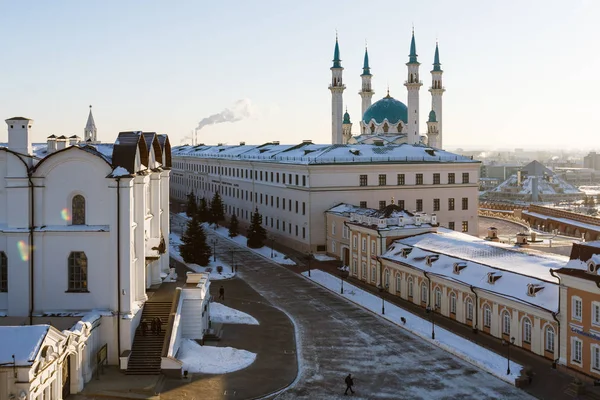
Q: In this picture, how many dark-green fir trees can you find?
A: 6